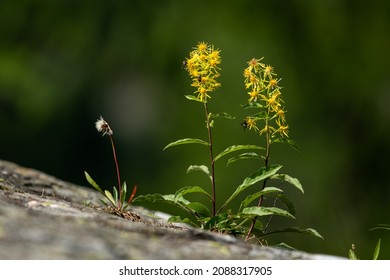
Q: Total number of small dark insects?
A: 3